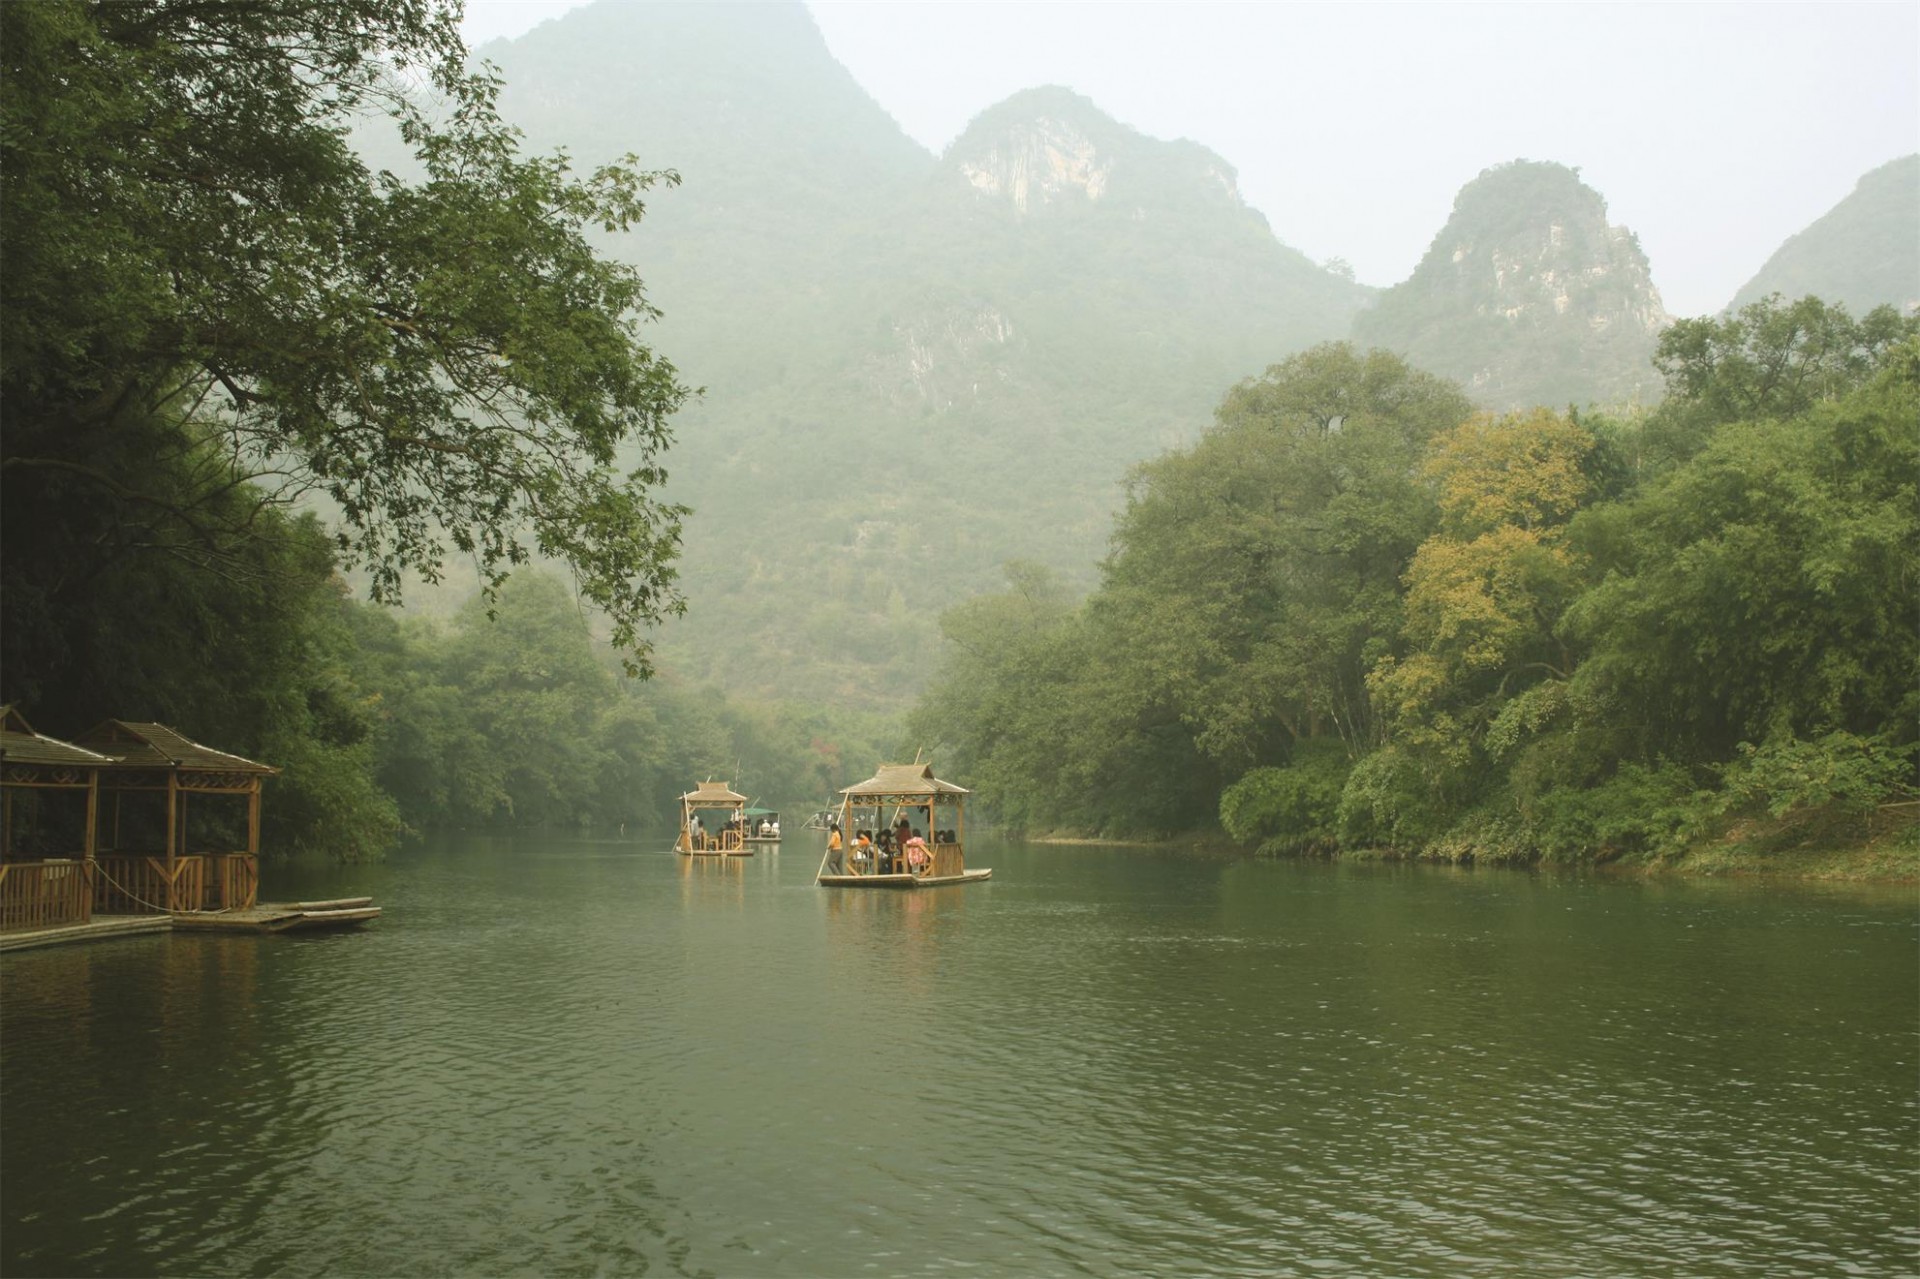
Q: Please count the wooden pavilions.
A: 4